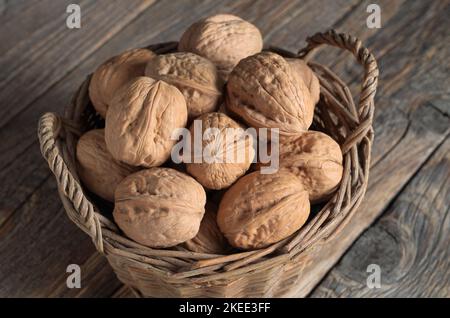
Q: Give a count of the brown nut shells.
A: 12